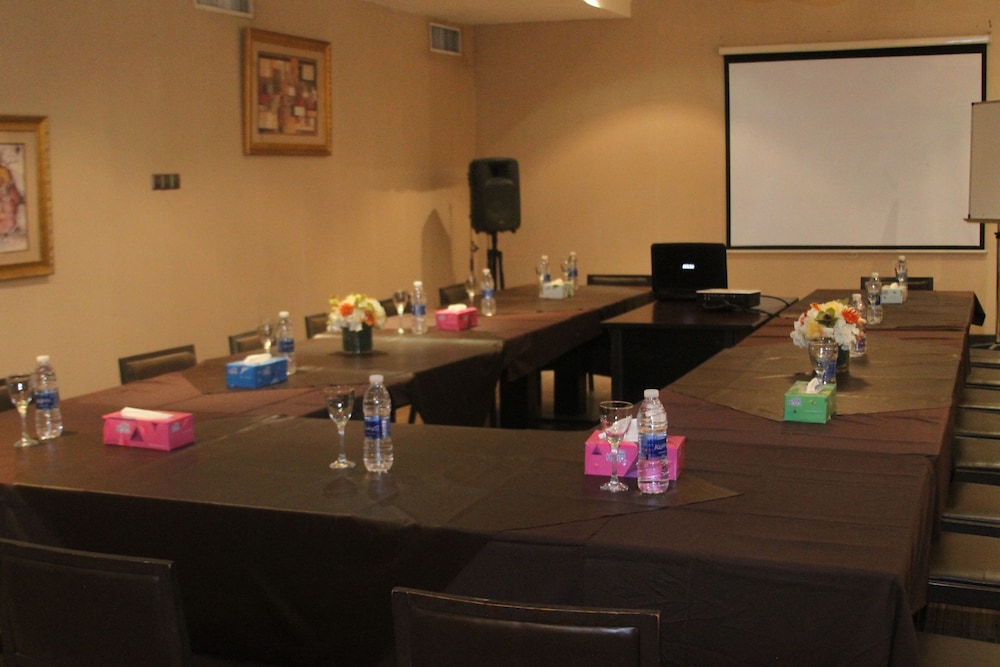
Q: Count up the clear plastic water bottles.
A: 12